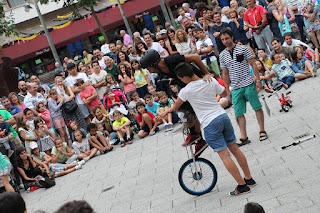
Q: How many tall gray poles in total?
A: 3